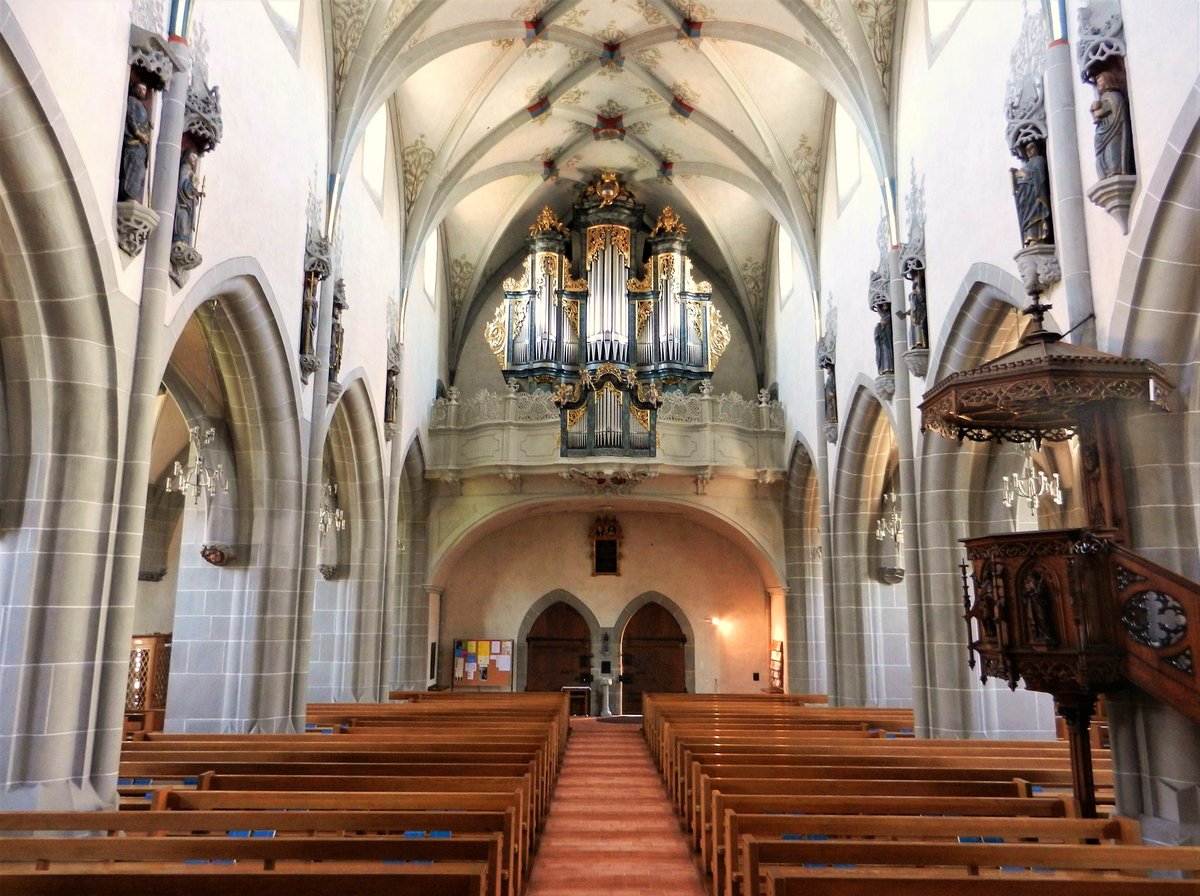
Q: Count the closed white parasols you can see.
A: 0